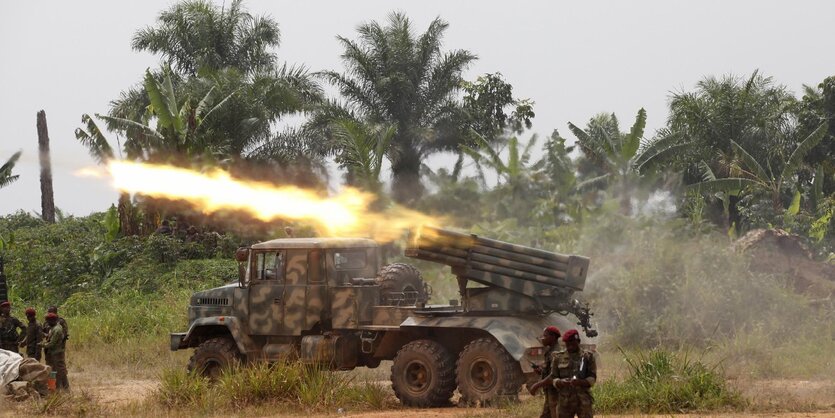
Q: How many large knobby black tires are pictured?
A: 4